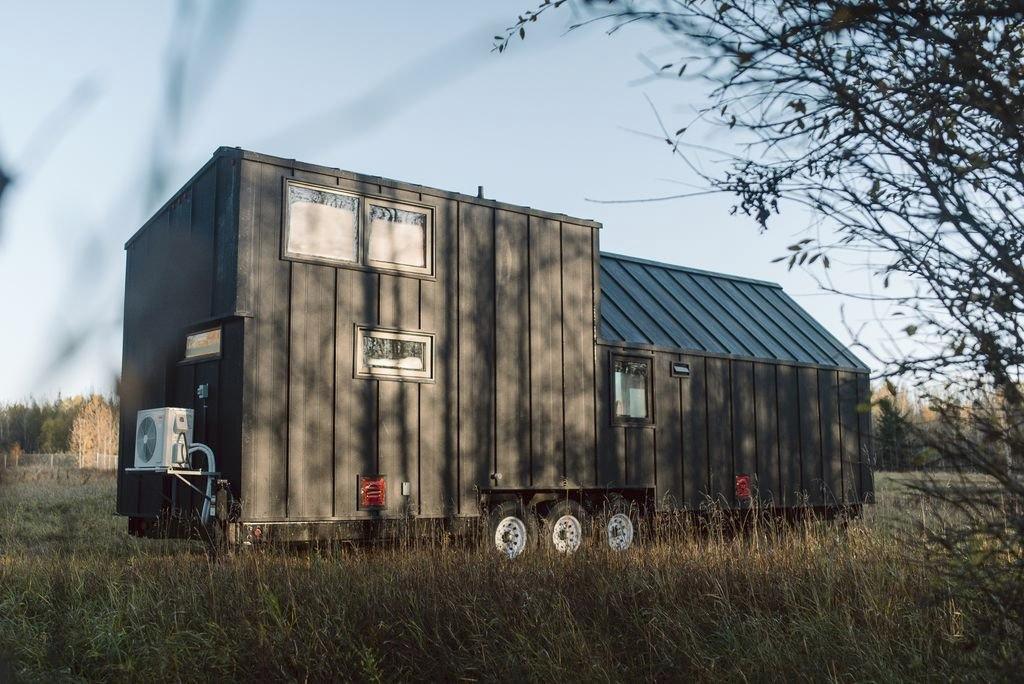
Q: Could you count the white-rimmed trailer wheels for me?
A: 3